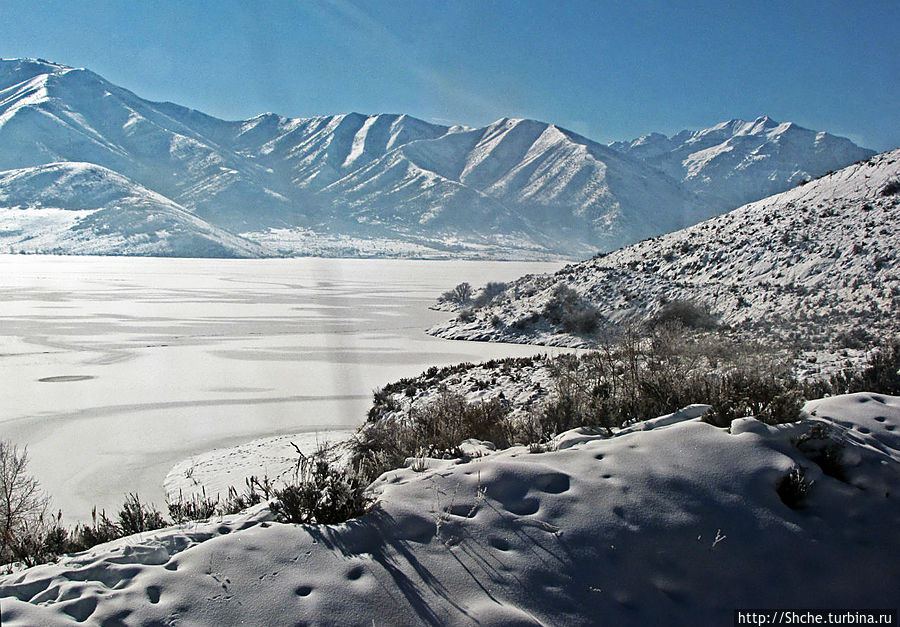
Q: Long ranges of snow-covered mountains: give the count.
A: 1